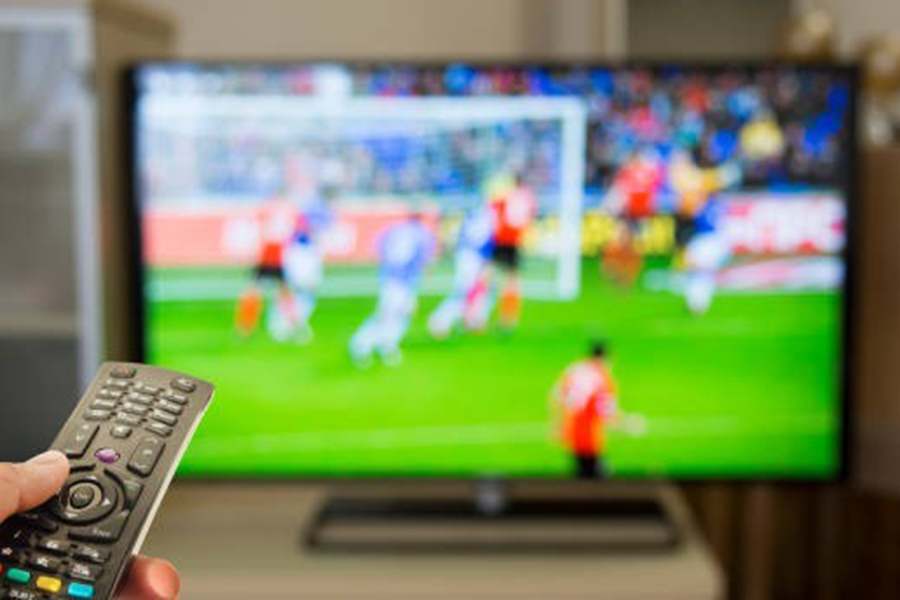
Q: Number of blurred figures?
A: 9